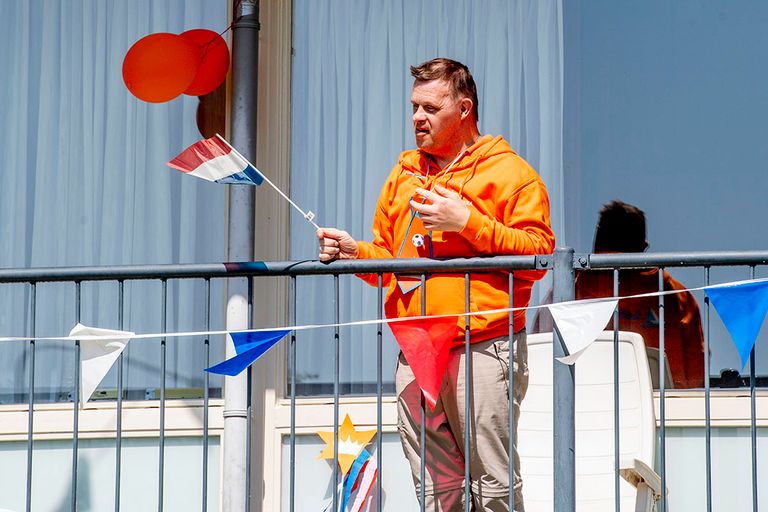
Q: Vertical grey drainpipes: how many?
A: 1